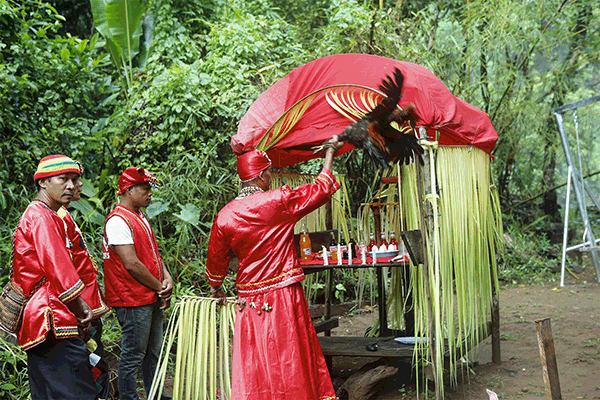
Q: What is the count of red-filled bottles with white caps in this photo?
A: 3